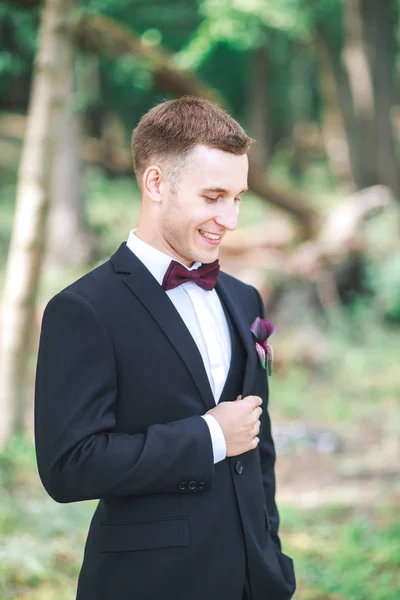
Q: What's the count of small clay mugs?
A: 0